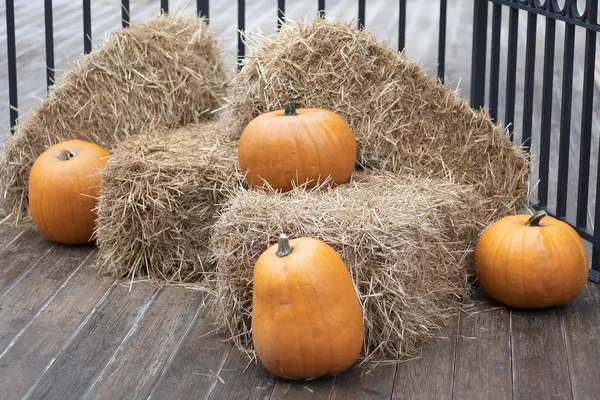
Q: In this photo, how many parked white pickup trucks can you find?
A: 0